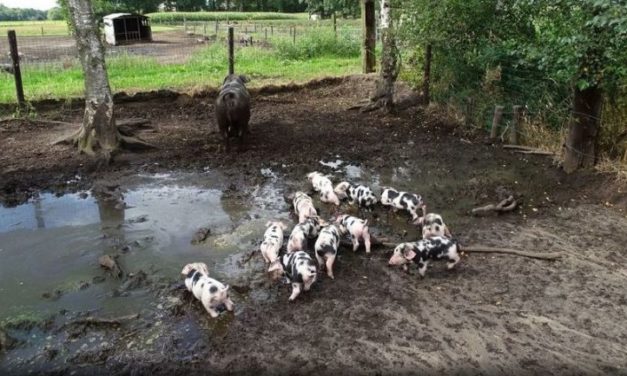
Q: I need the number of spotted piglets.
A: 12